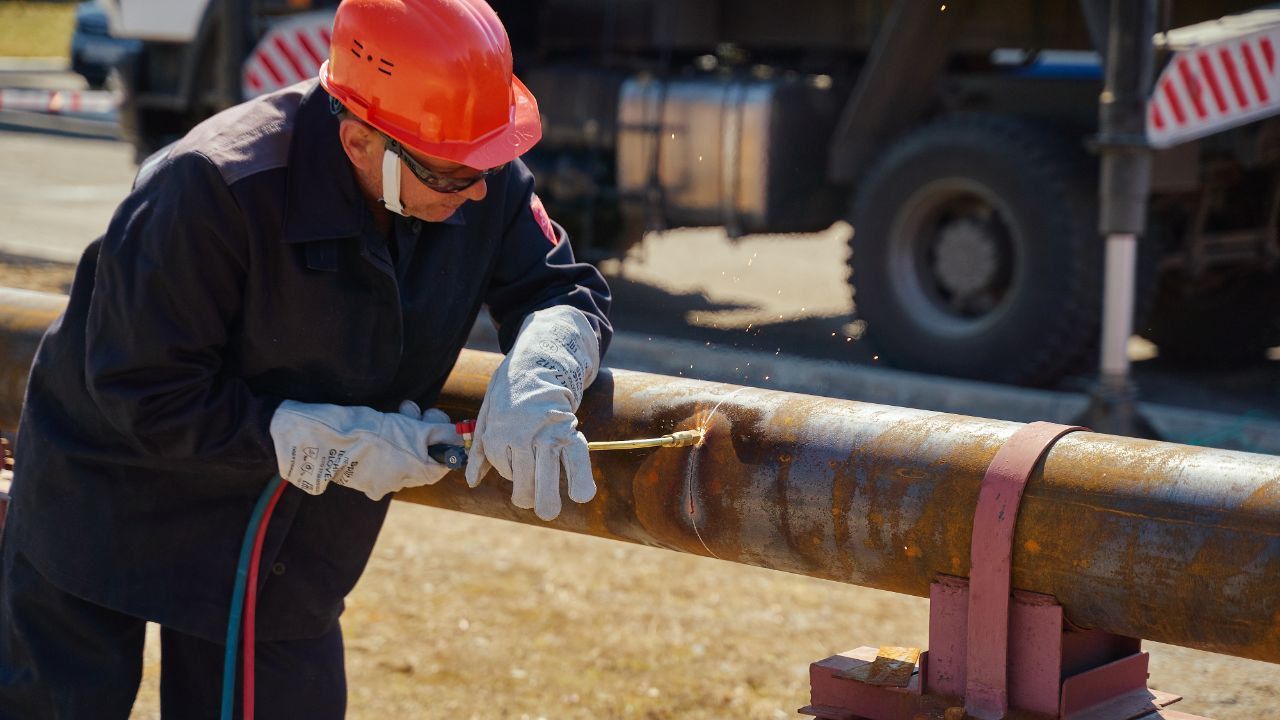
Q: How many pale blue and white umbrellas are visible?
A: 0